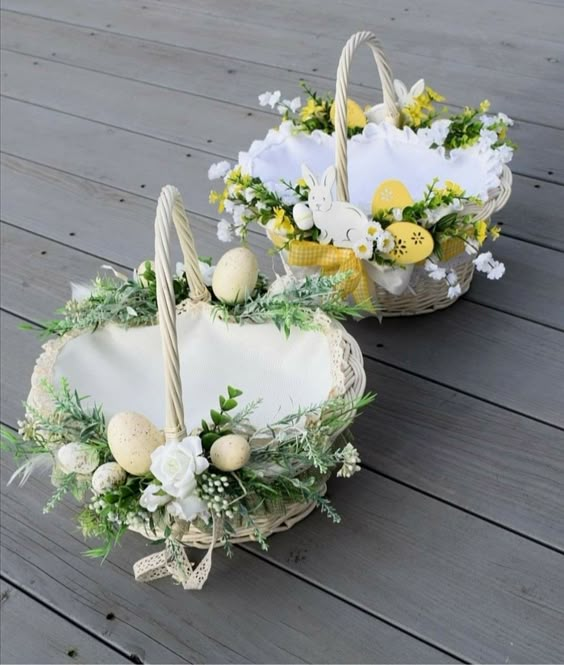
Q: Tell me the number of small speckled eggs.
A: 3